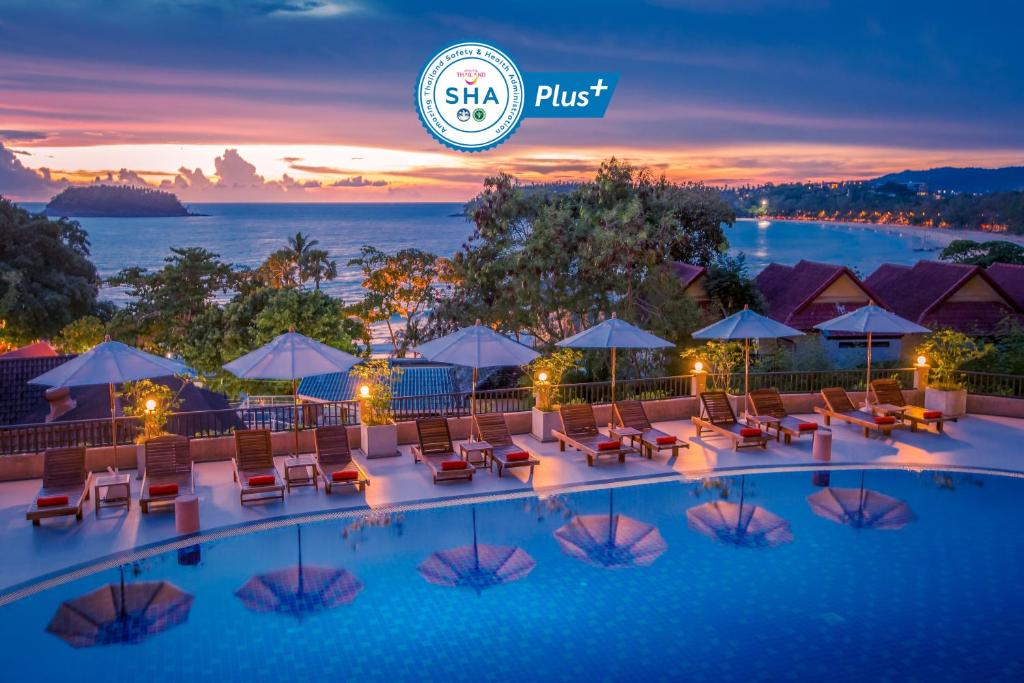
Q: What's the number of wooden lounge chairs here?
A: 12